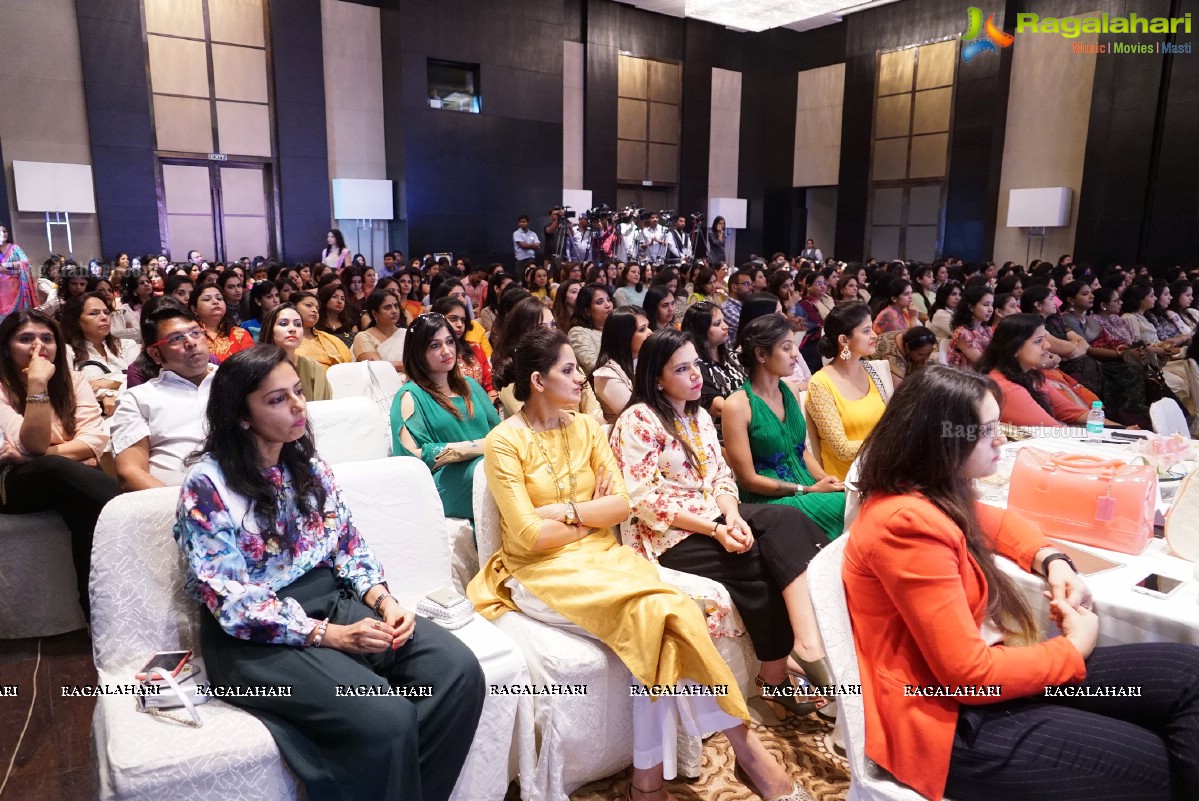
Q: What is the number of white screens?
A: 5